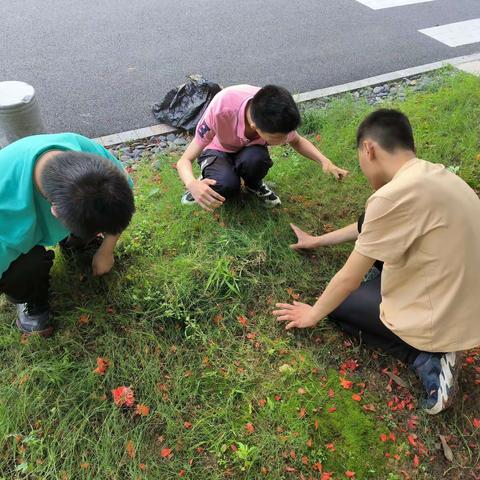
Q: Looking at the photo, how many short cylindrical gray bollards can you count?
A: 1